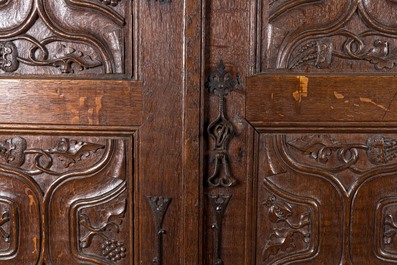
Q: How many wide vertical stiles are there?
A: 2